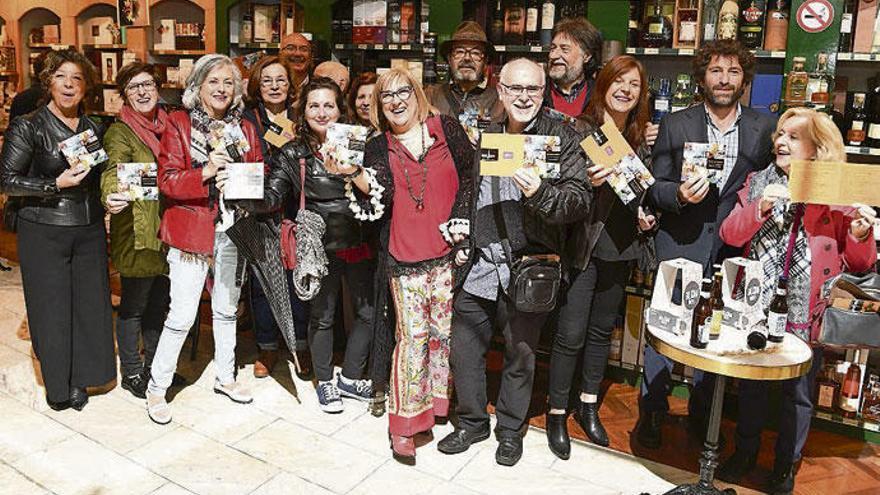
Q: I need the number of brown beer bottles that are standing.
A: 3